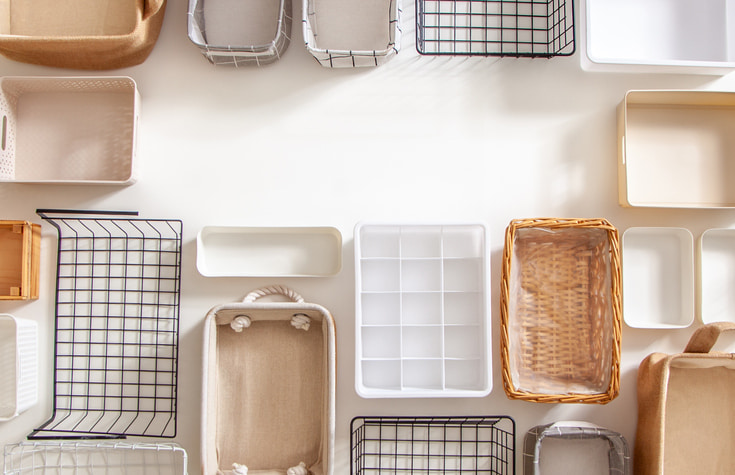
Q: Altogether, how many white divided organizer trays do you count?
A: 1